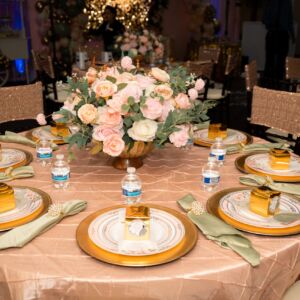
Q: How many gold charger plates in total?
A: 7